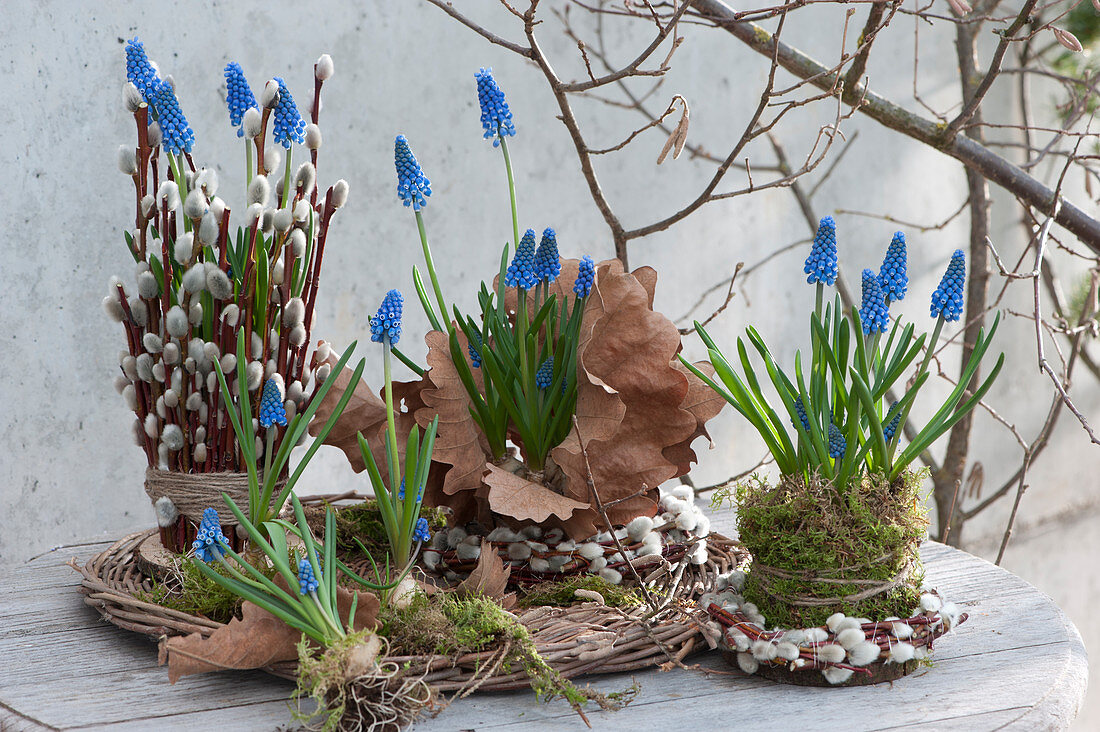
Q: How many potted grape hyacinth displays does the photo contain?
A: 3